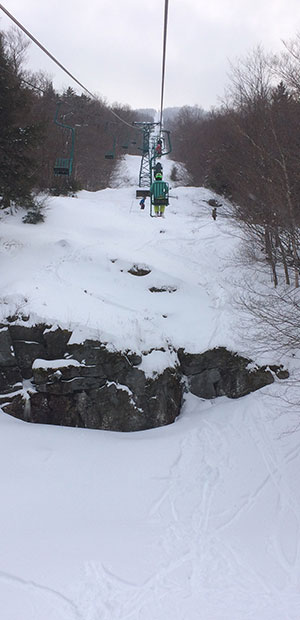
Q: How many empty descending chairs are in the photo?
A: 4